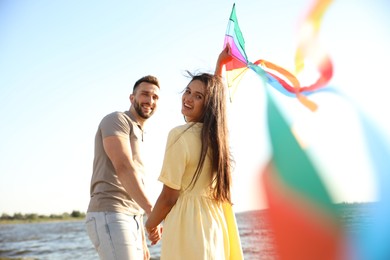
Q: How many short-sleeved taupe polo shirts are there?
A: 1